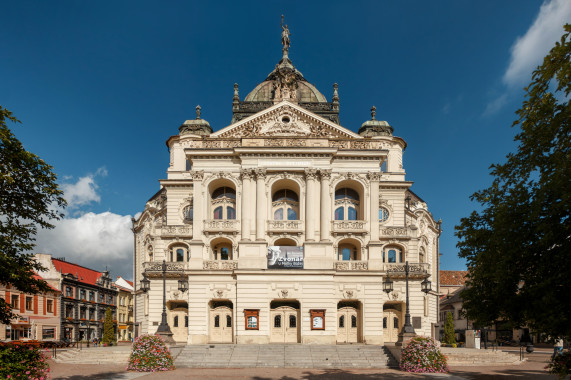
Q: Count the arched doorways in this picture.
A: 5